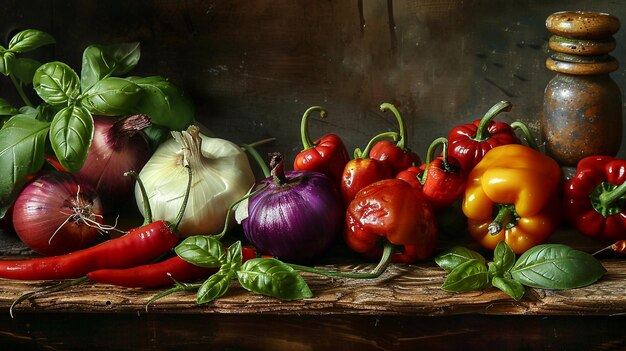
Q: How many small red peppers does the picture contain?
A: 5